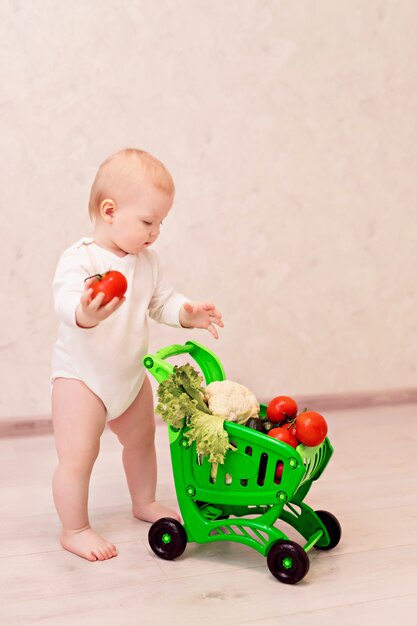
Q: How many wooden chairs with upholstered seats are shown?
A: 0